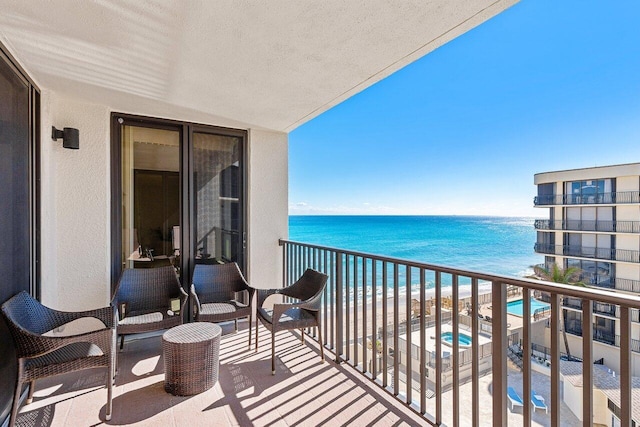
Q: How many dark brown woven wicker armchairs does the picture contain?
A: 4